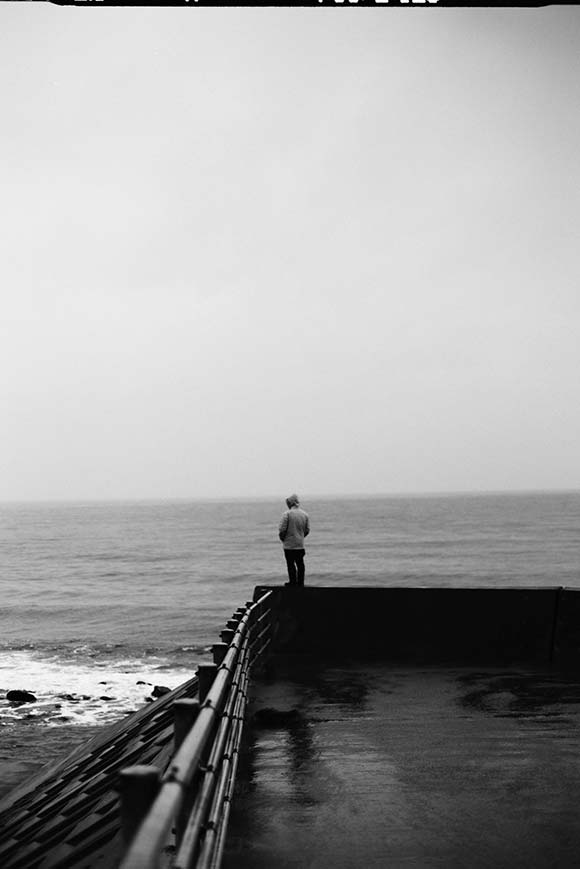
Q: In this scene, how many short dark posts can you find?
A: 9